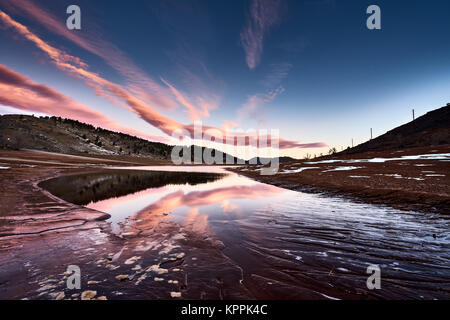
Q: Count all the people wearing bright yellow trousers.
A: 0